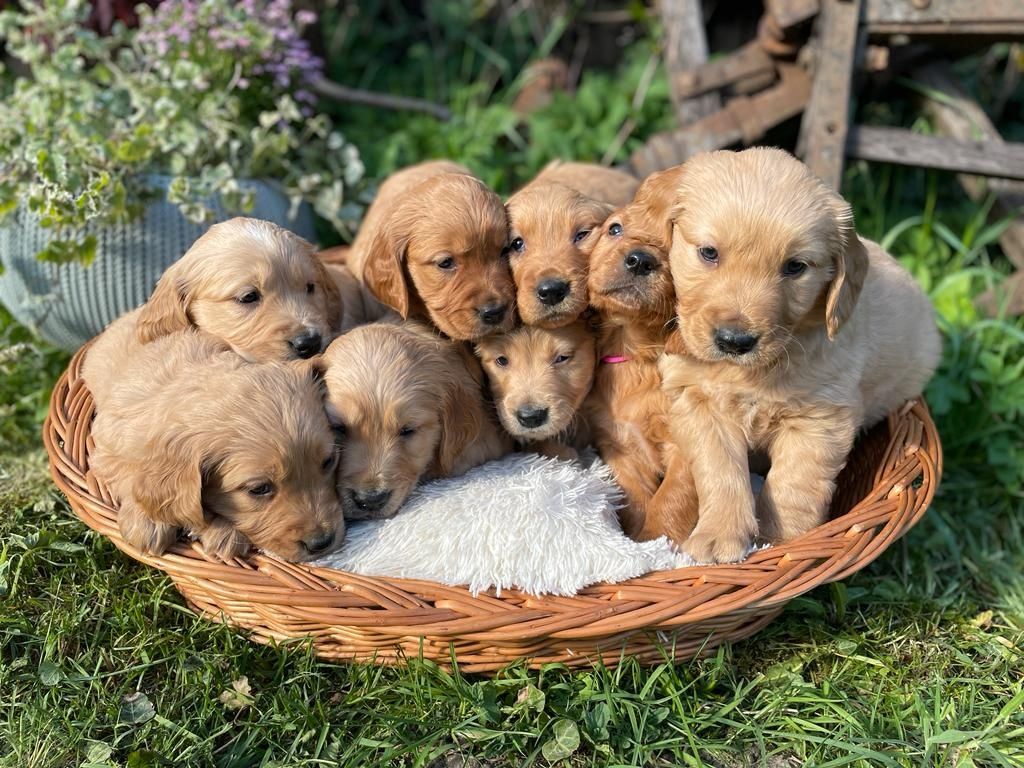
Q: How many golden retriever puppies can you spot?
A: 8